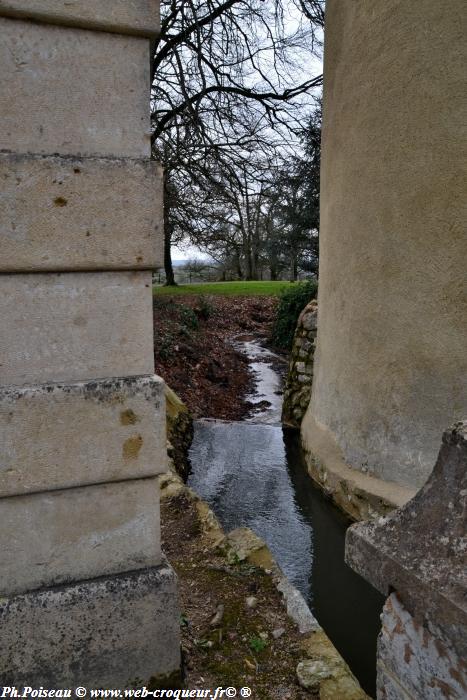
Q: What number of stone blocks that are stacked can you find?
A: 7